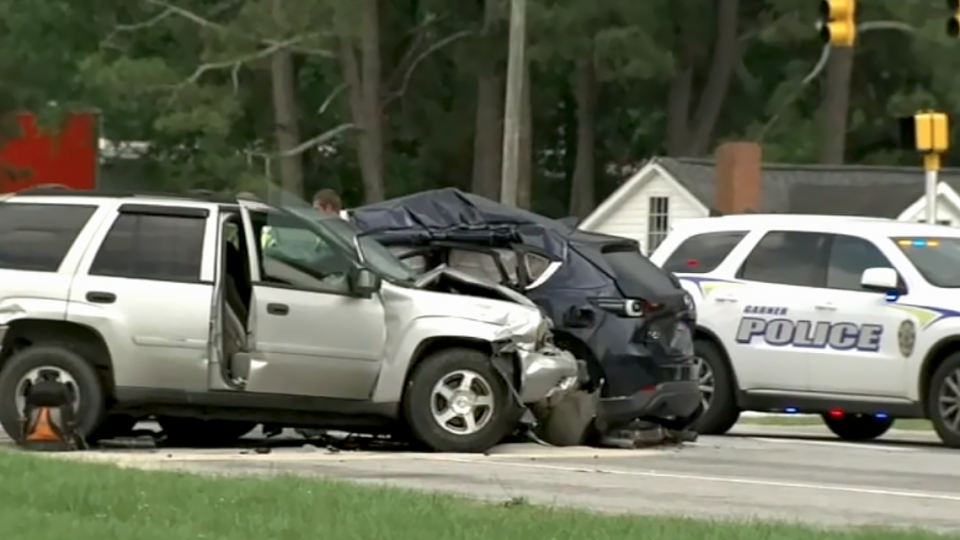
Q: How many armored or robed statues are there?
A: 0